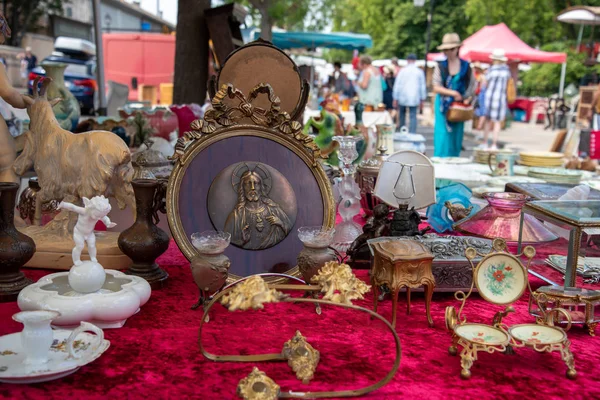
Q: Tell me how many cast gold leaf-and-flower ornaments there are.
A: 4